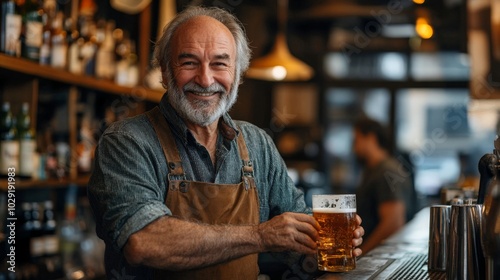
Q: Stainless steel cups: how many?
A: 2